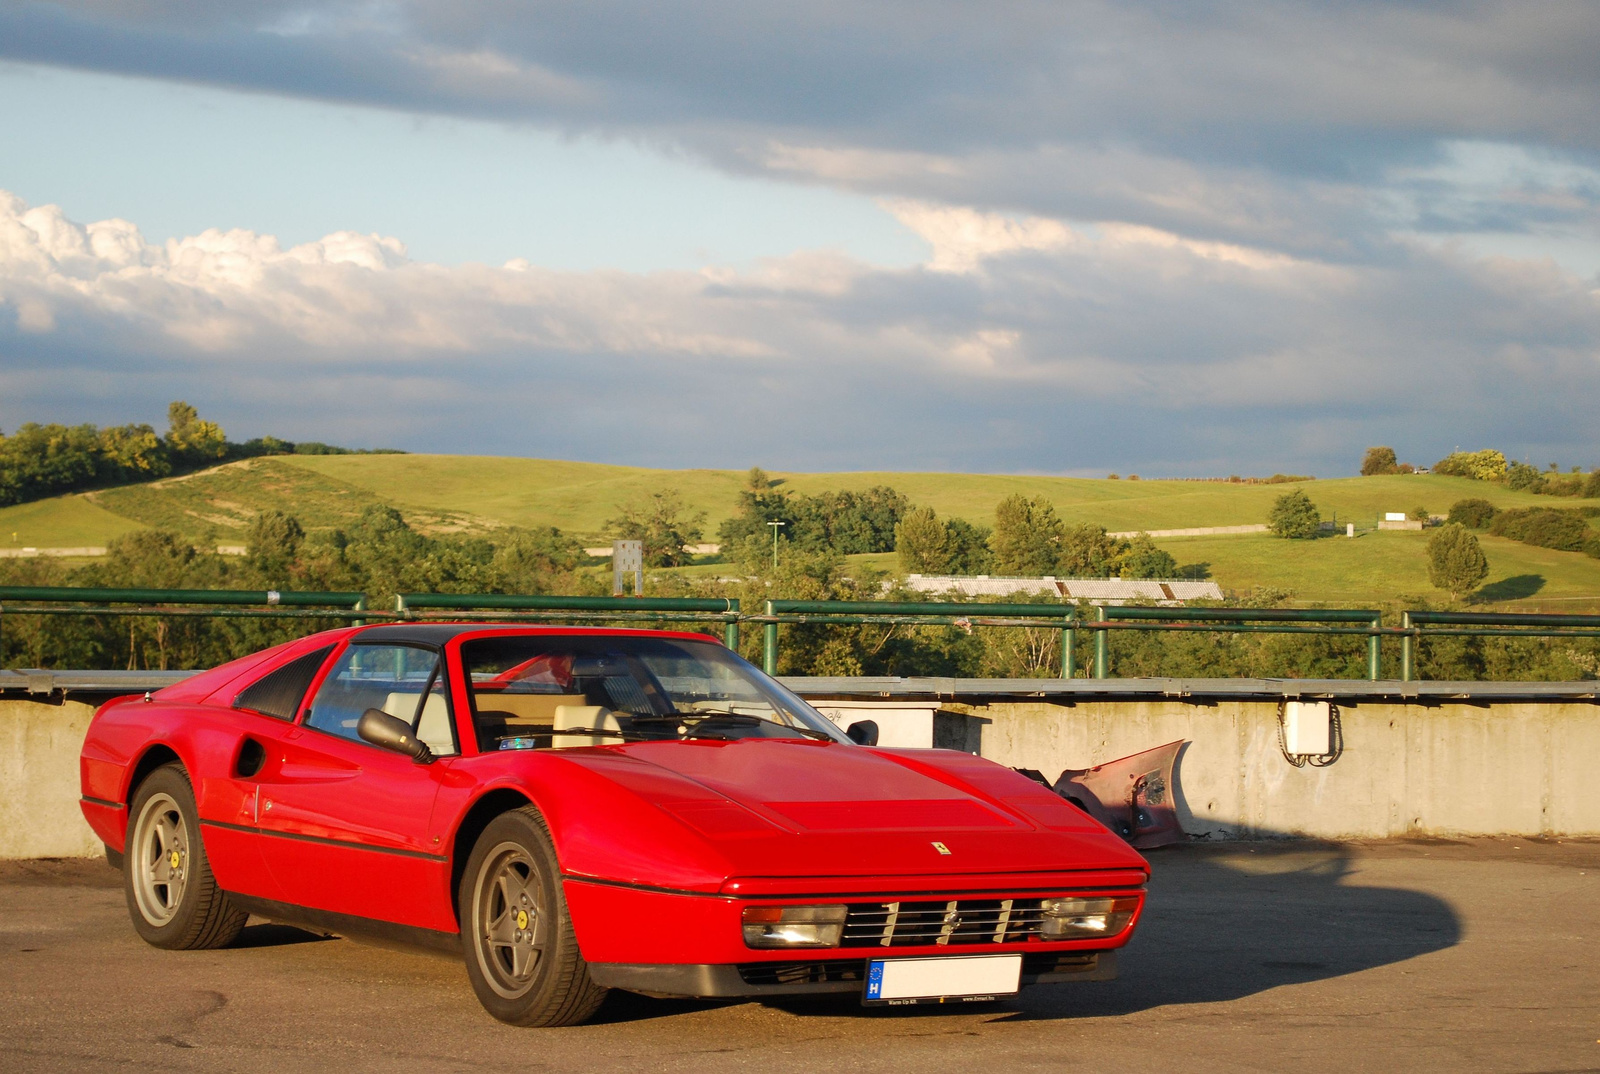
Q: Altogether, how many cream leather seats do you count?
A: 2